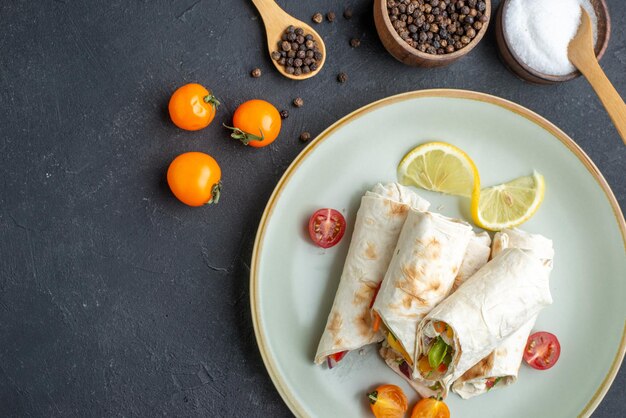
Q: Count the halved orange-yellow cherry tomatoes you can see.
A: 2